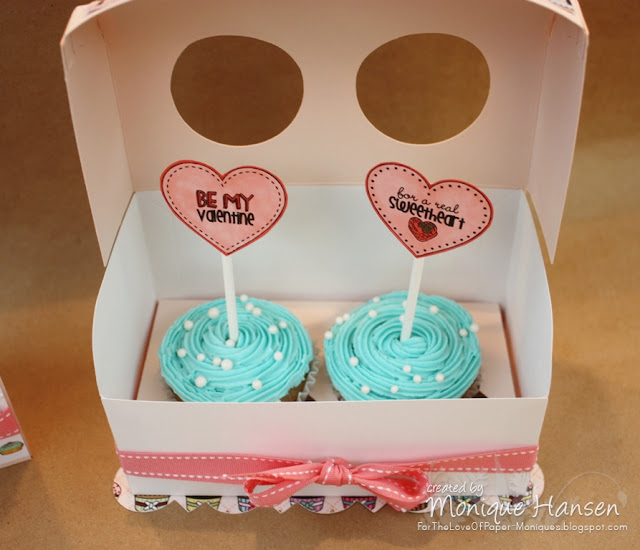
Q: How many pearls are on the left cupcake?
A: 15